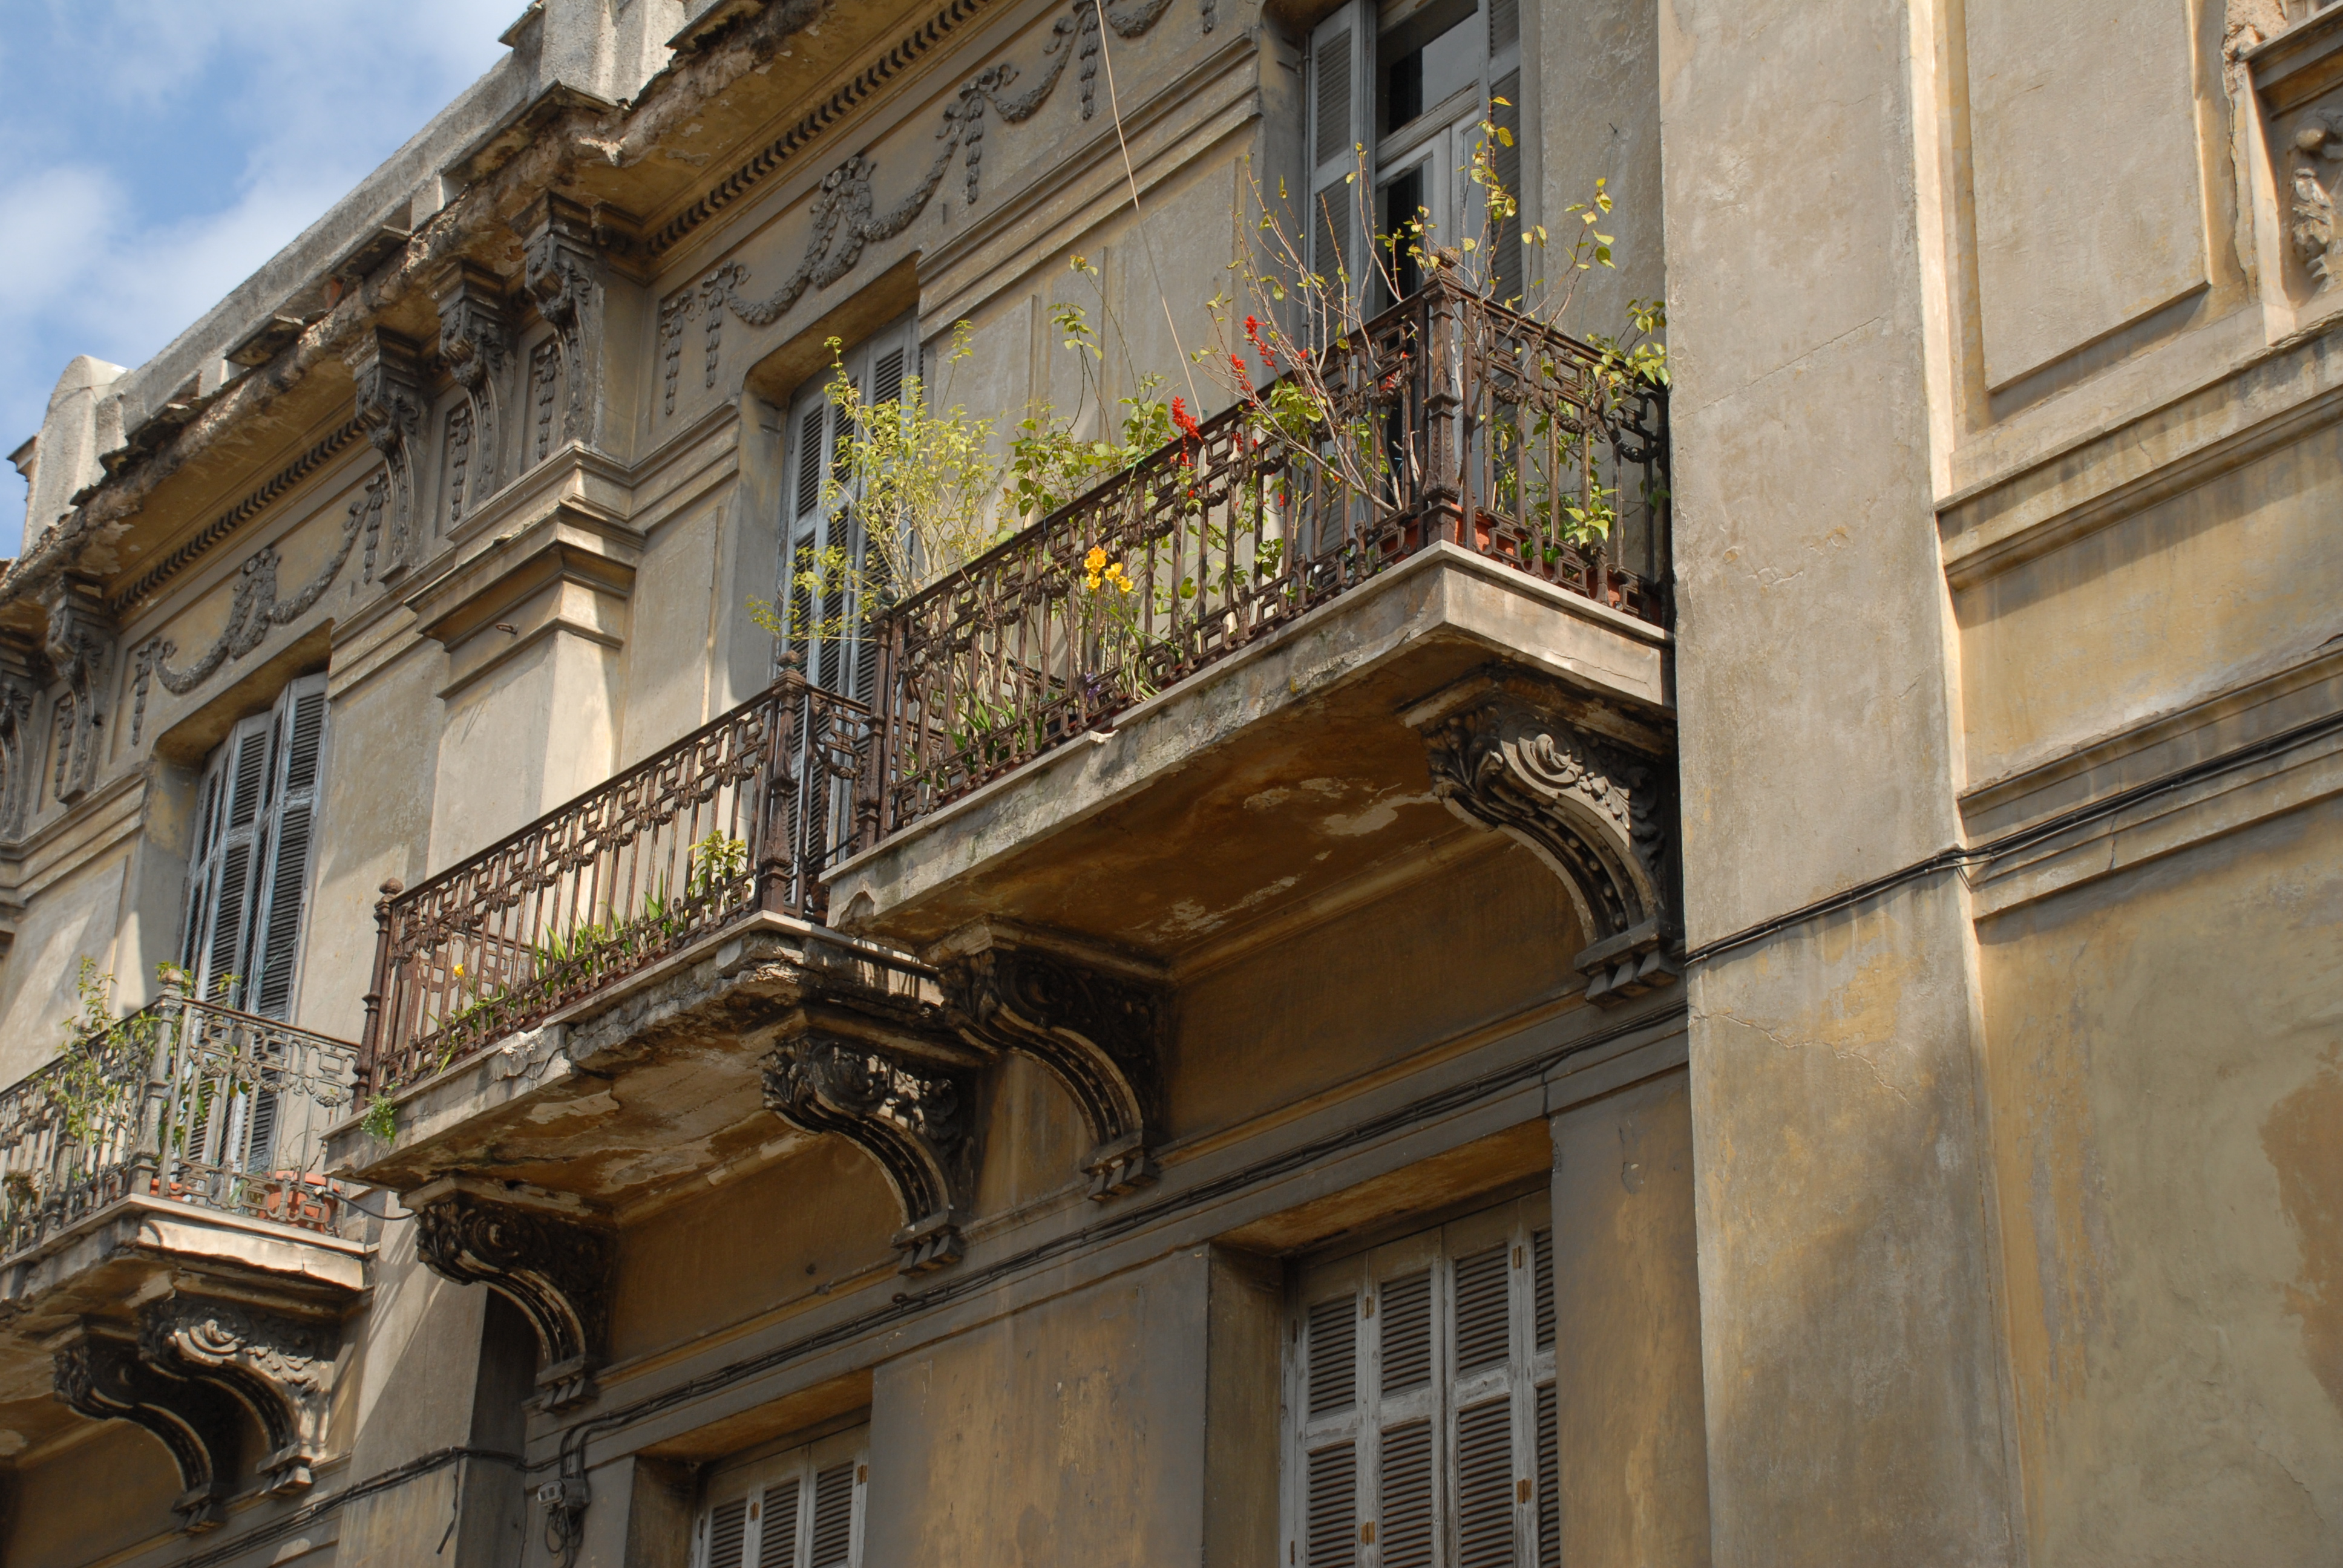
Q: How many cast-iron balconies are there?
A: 3